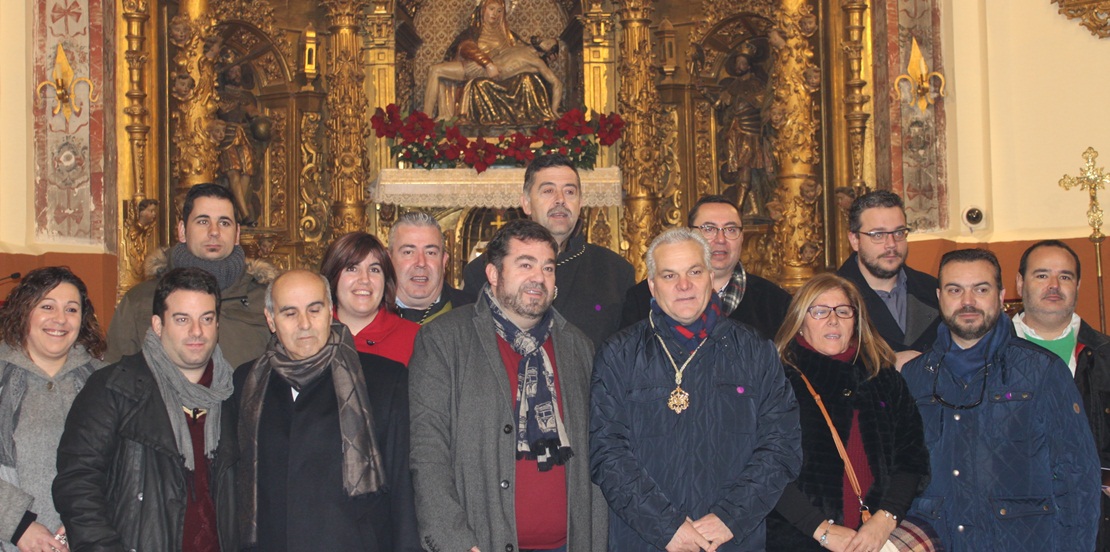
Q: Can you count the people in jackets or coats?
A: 14